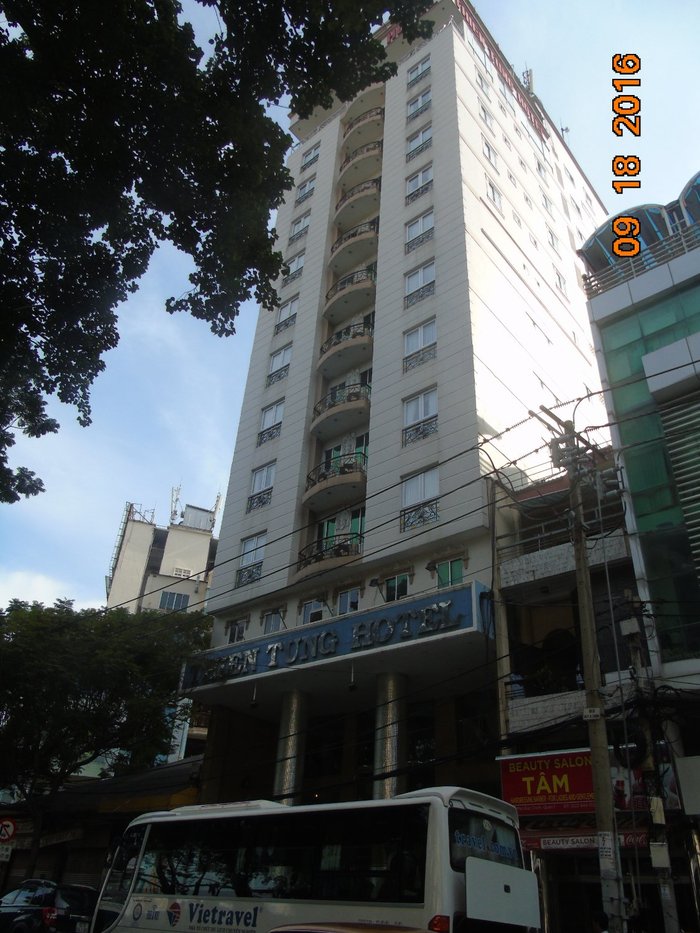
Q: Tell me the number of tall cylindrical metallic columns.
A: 2